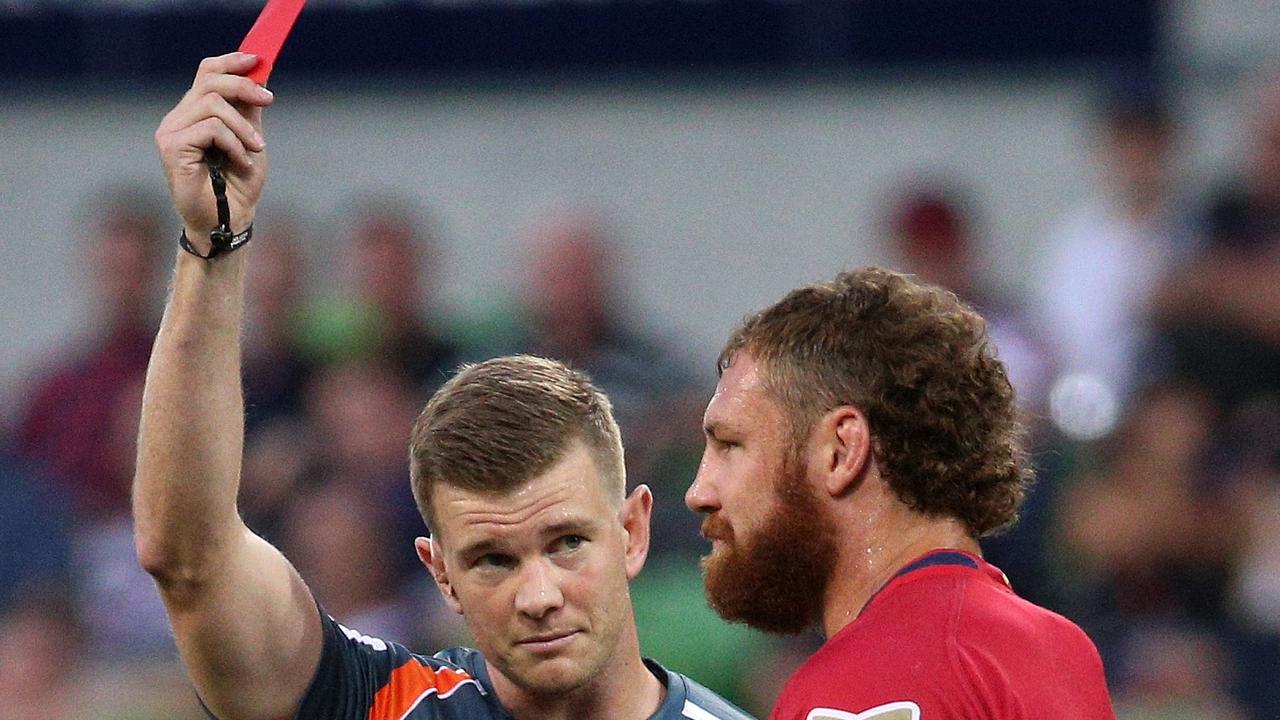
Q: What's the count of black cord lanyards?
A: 1